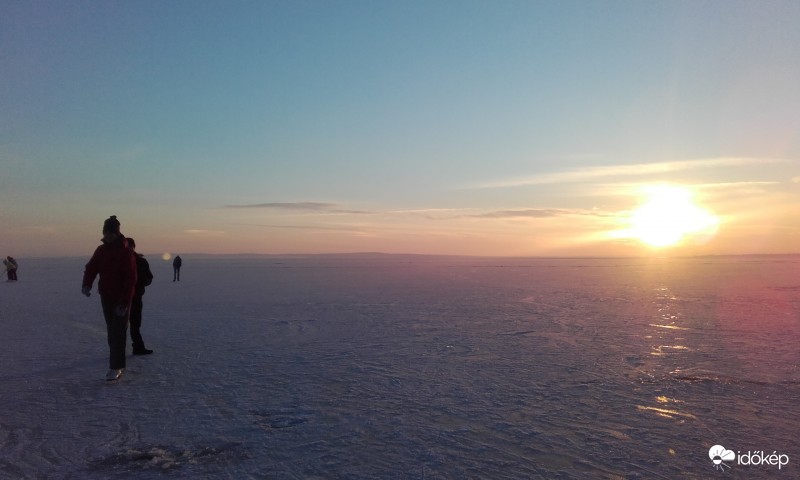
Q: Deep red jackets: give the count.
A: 1